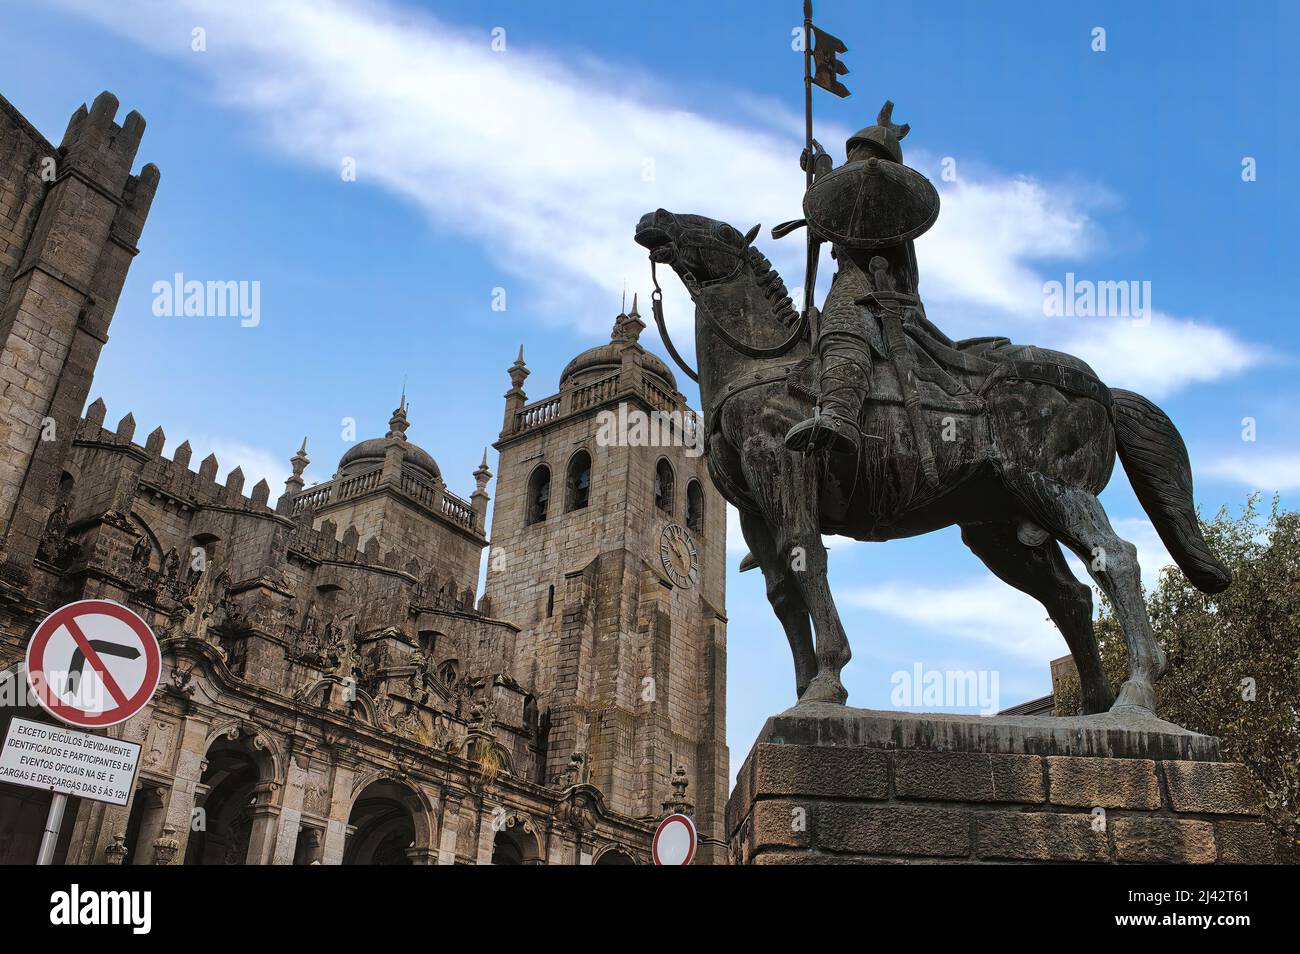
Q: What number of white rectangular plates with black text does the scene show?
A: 1